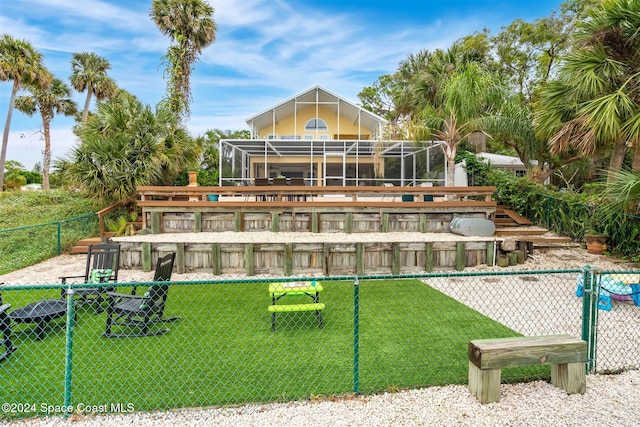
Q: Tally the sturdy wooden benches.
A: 1